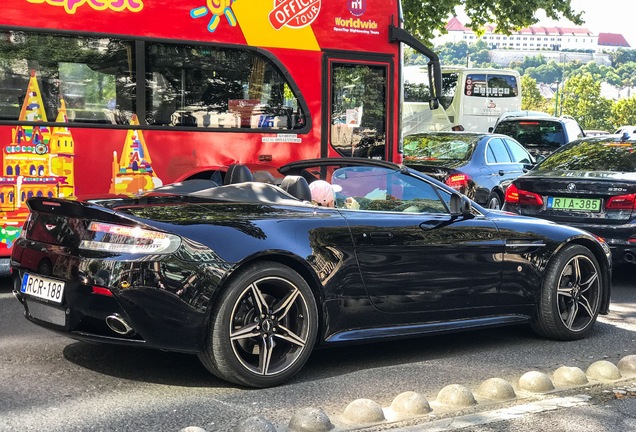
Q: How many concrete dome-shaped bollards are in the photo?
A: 11